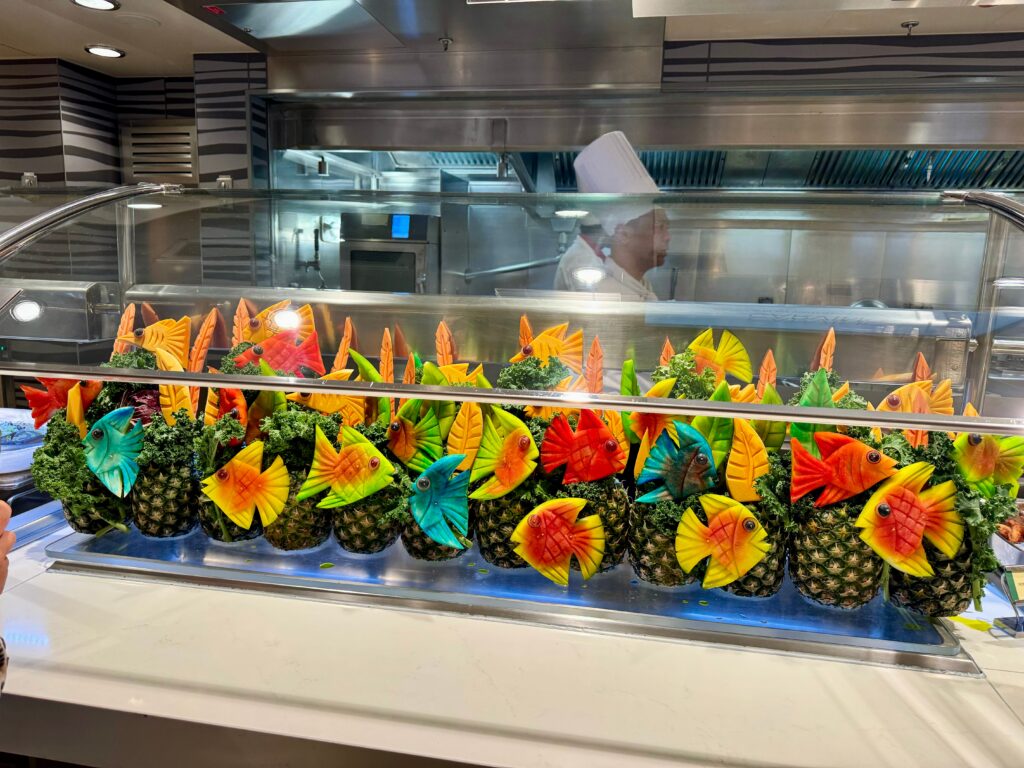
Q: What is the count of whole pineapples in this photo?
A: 12